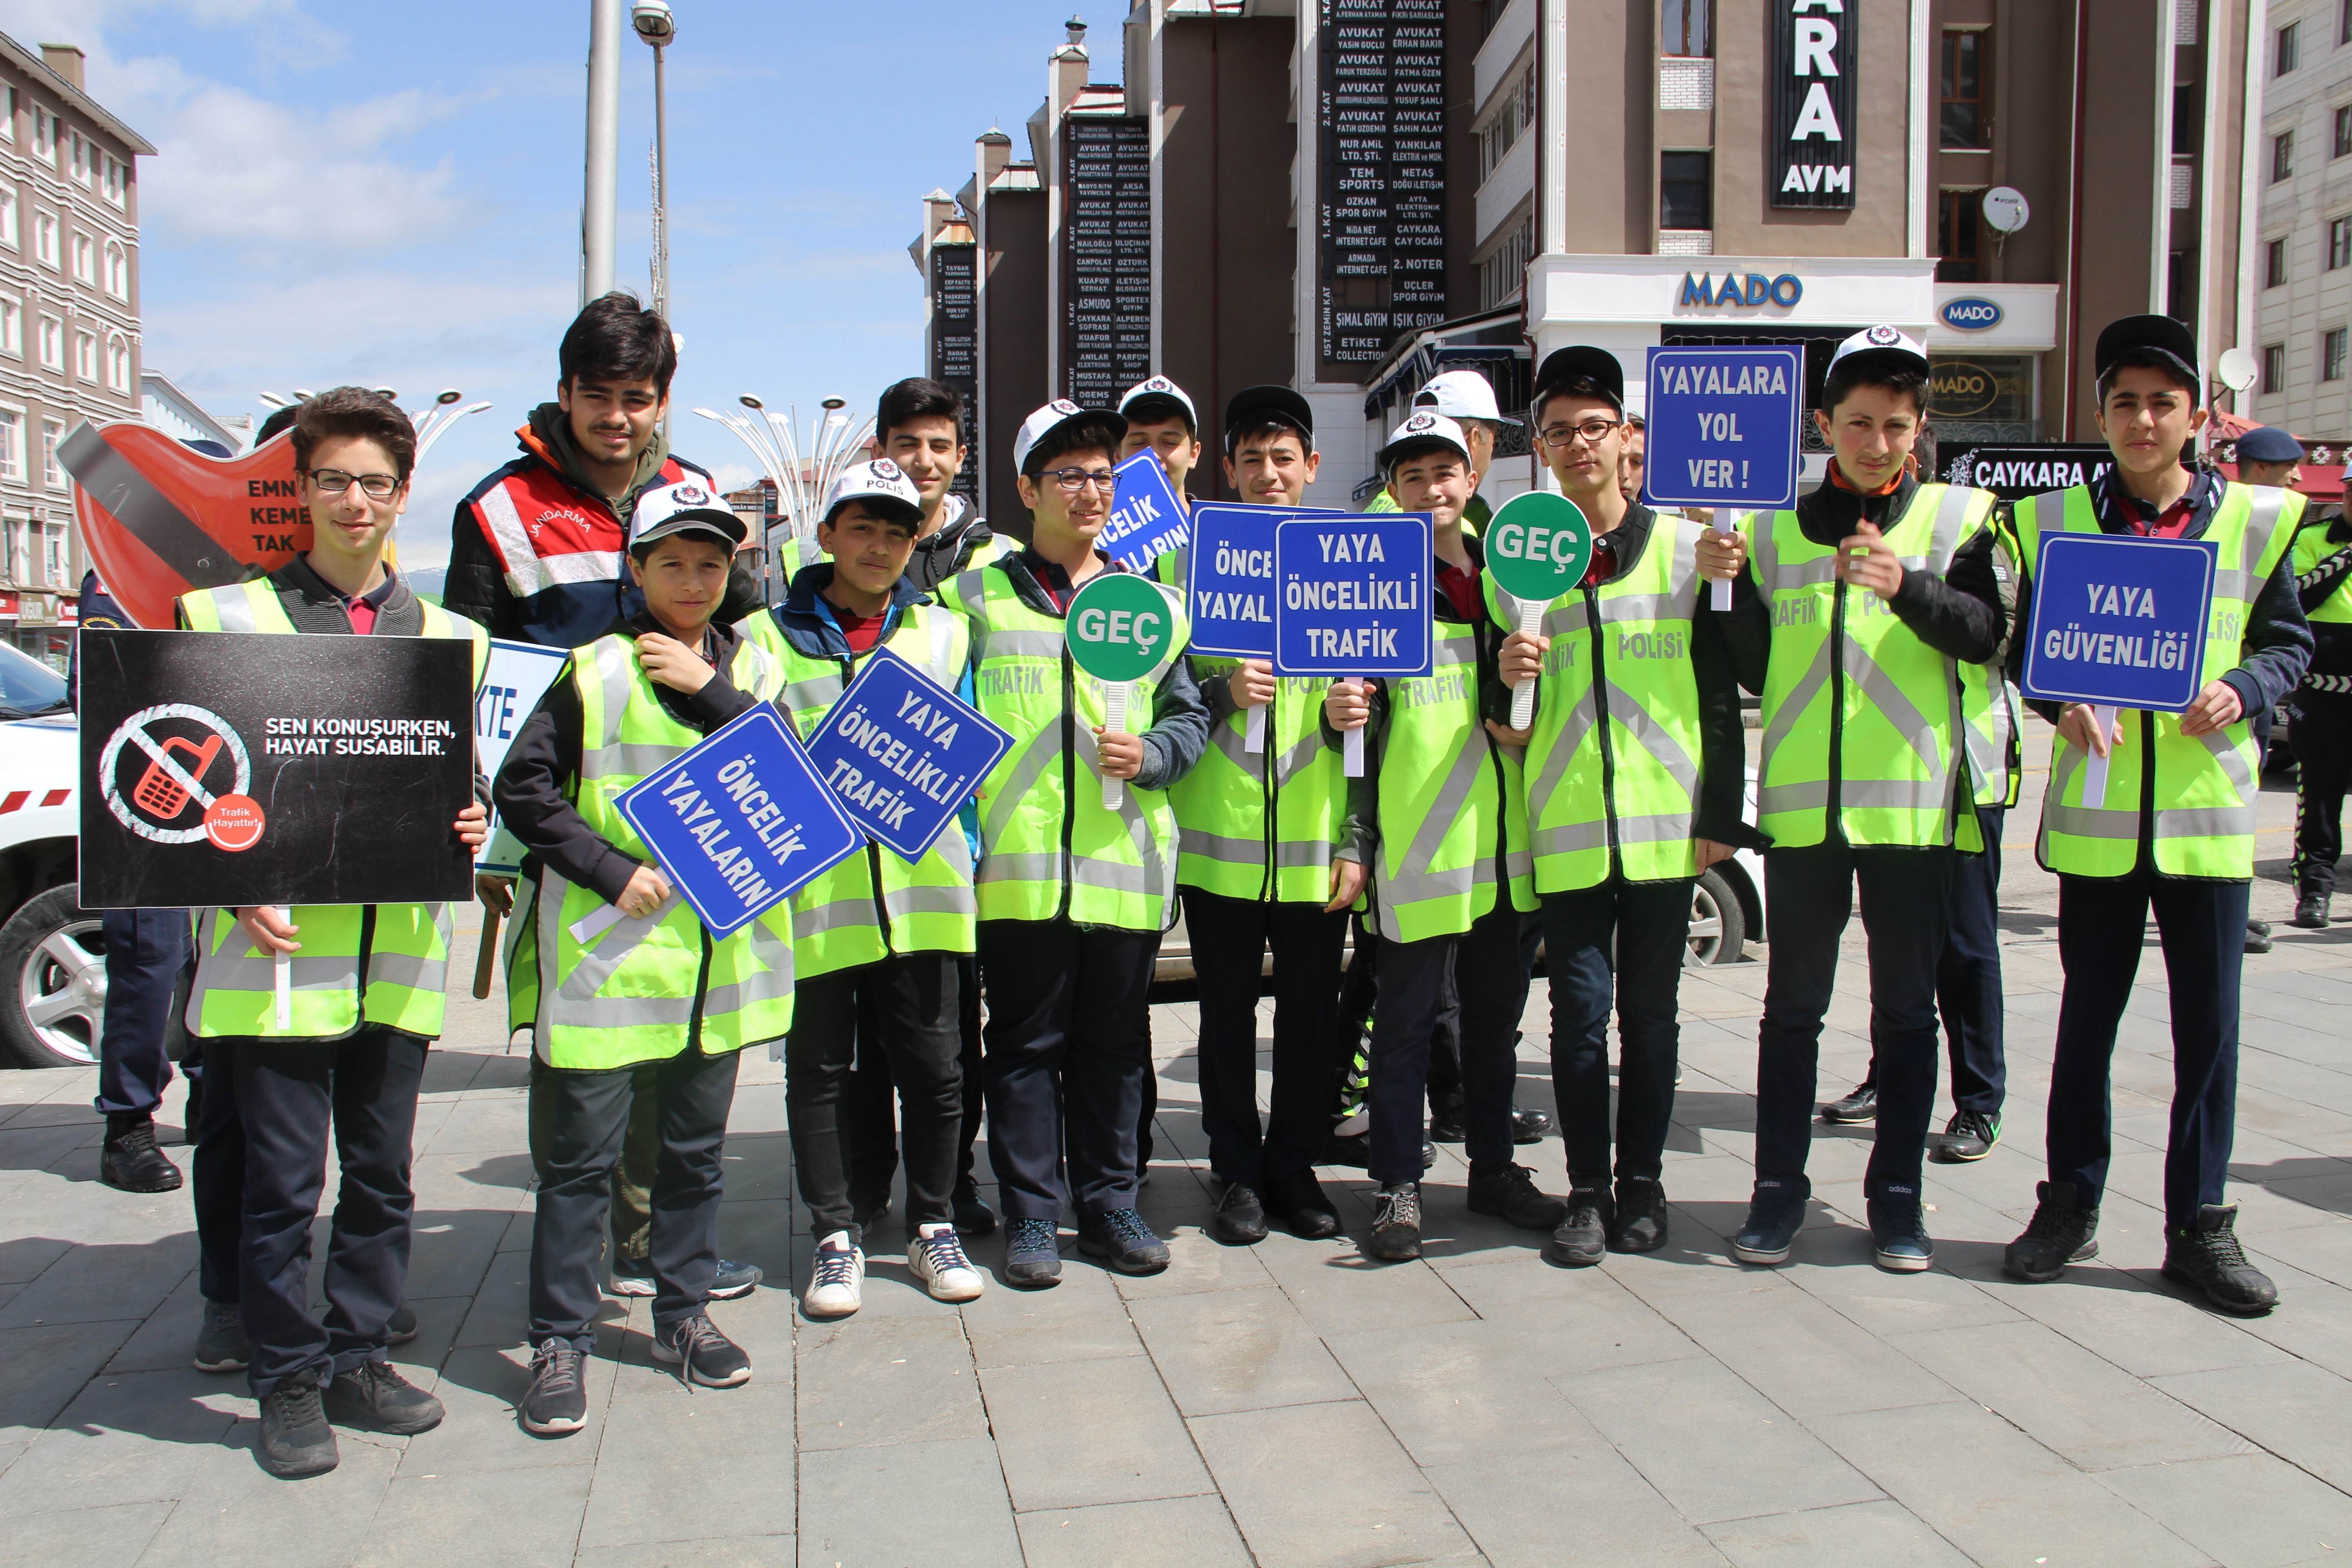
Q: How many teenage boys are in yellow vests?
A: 11